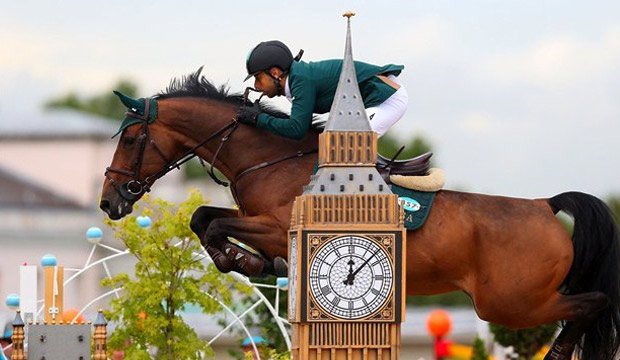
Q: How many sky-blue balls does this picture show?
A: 5